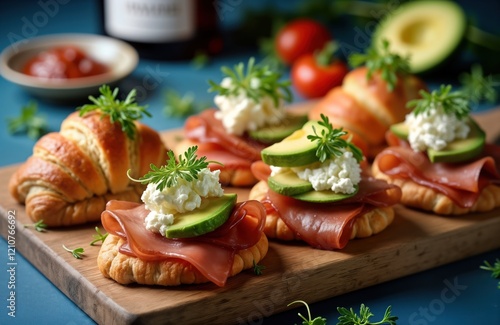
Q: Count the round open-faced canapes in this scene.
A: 4